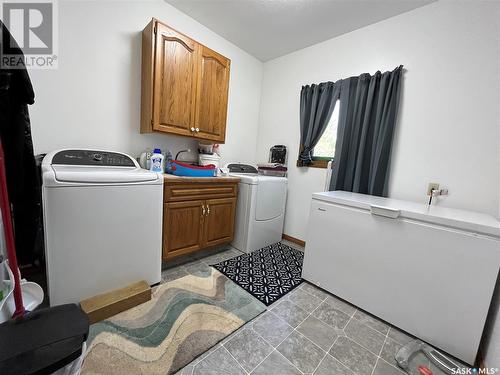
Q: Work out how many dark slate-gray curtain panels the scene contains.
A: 2